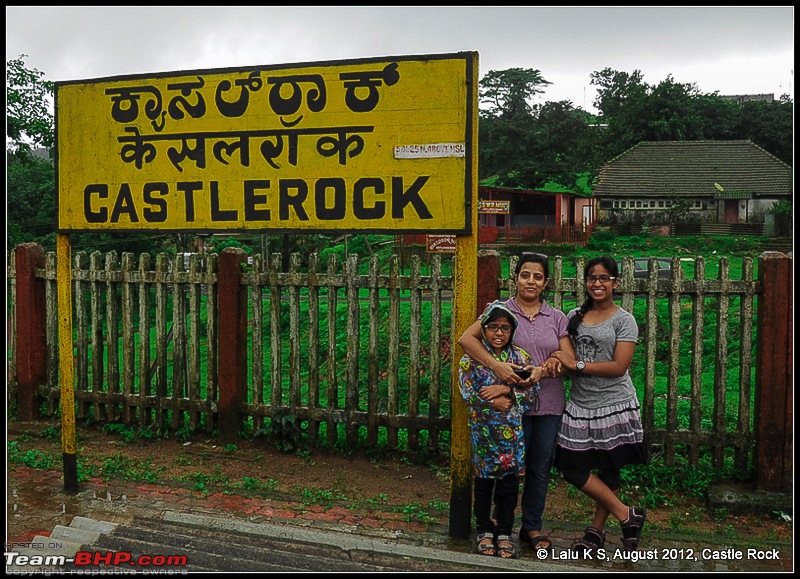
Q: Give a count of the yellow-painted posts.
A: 2